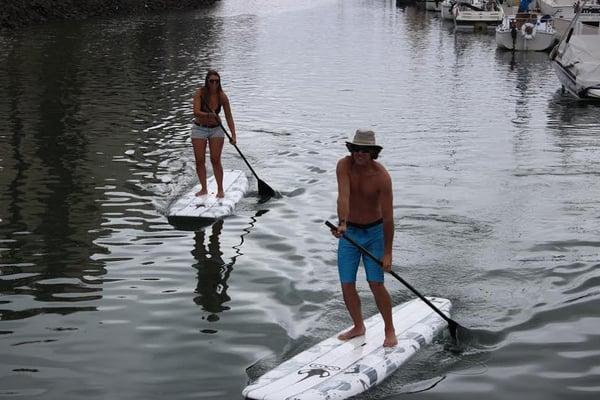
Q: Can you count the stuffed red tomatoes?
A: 0